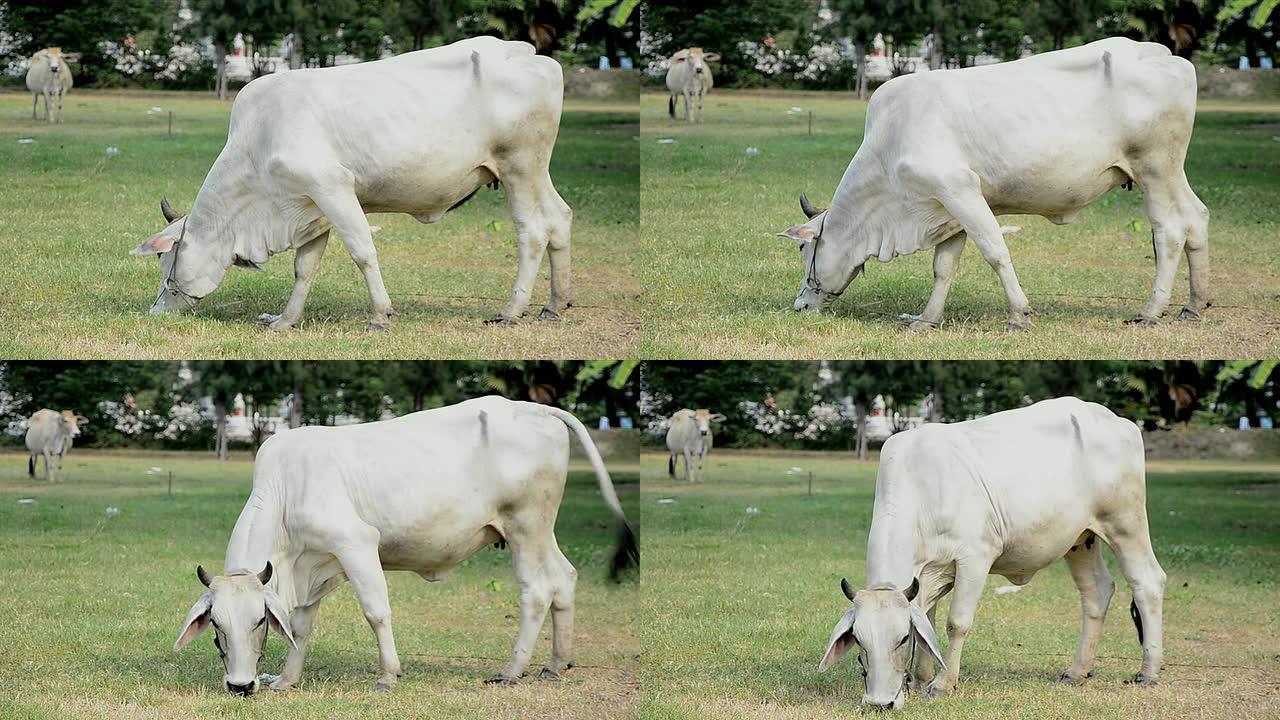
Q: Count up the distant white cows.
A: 4